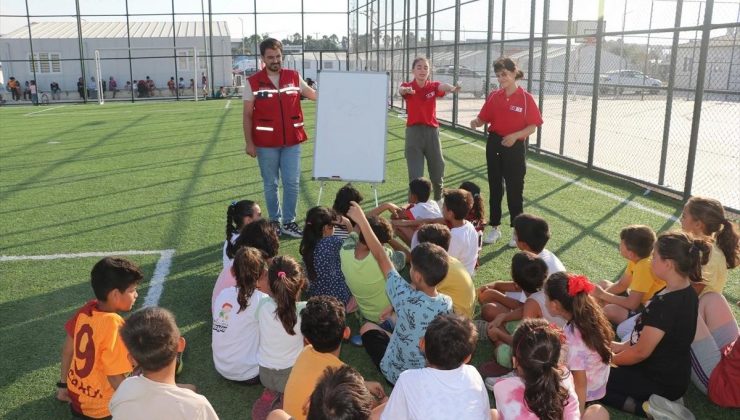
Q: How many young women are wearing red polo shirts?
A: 2